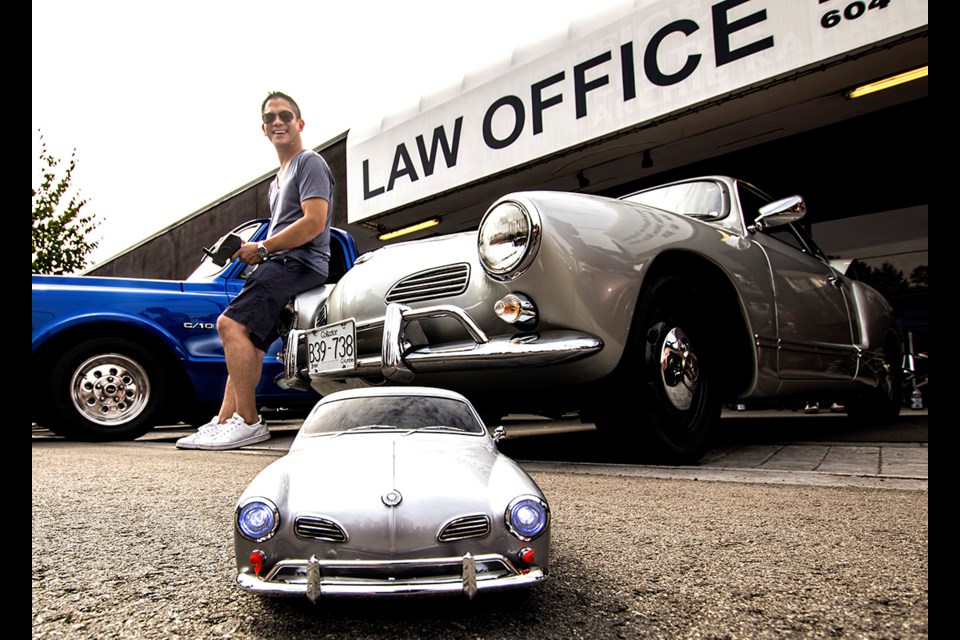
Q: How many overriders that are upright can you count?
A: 4